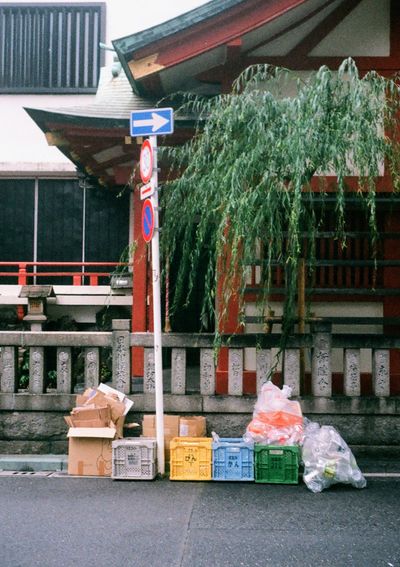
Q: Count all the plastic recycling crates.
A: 4